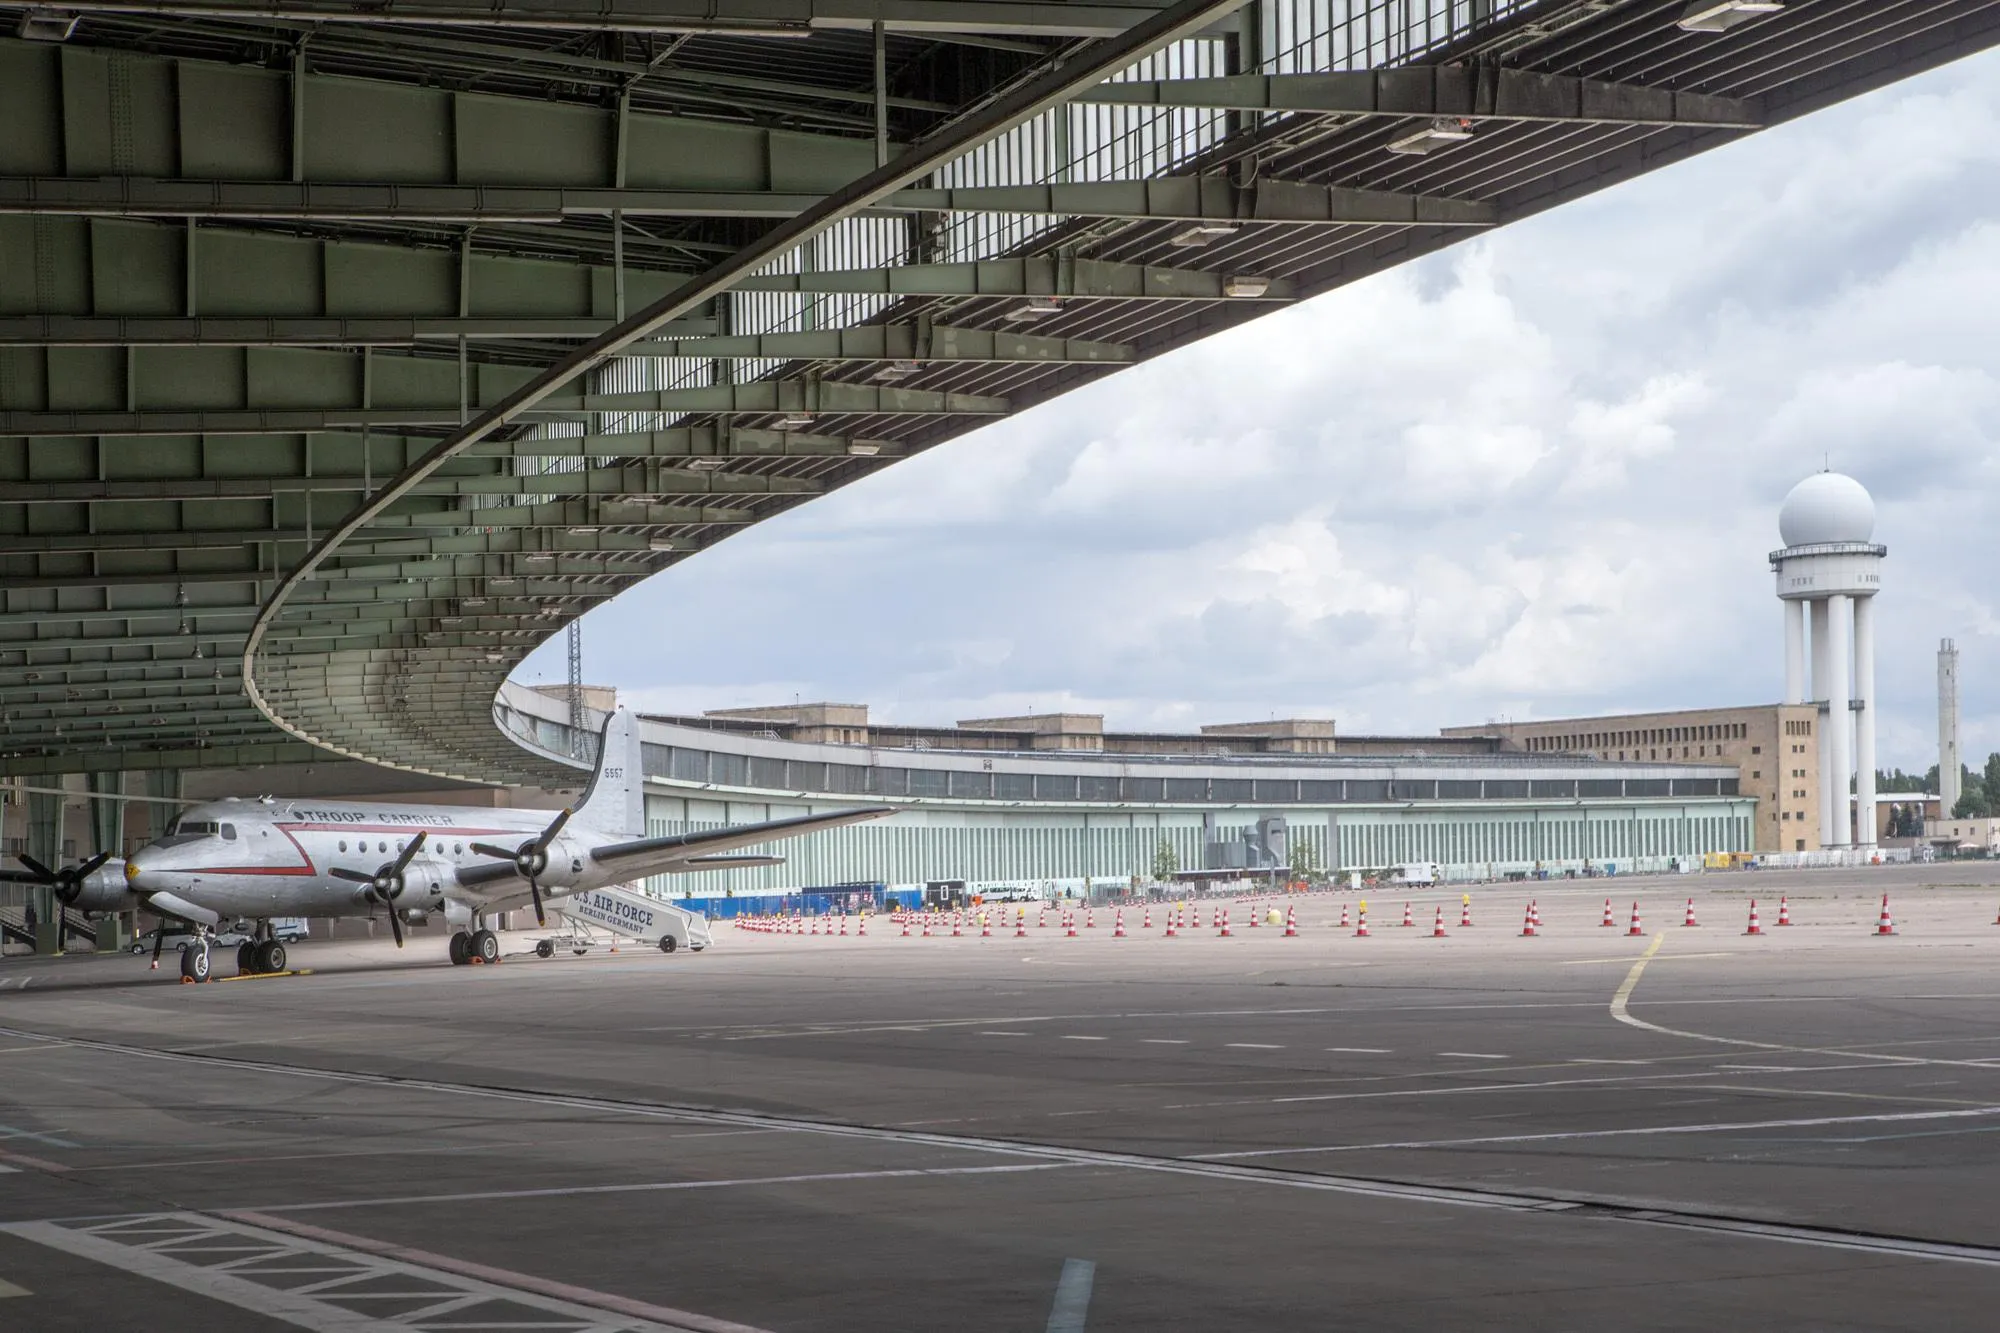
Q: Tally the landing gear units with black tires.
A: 3